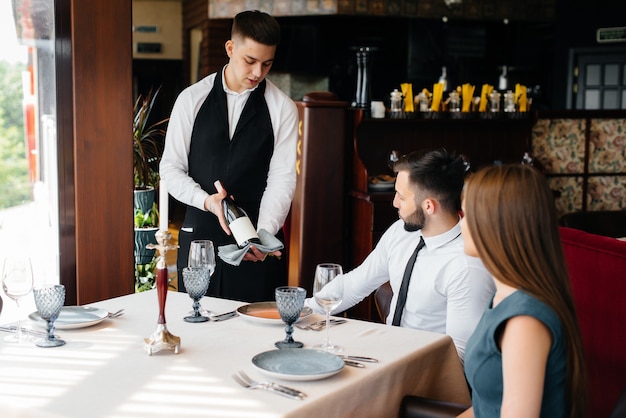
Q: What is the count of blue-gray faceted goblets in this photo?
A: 3